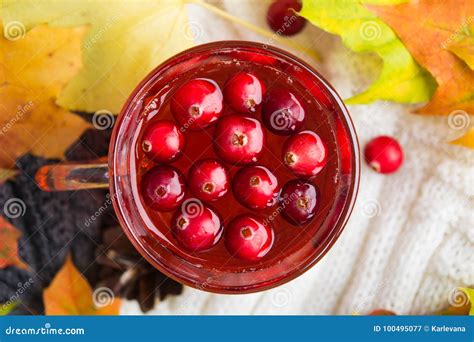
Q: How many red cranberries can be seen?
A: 14